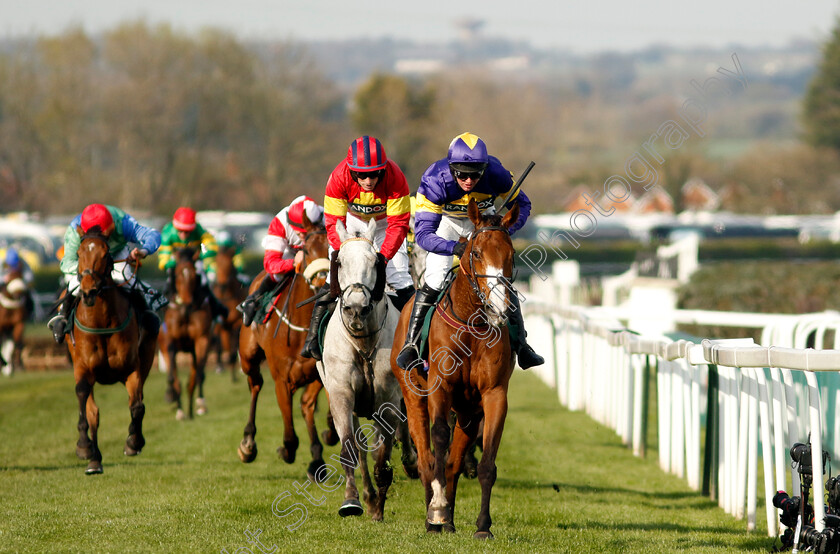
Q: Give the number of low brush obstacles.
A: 1